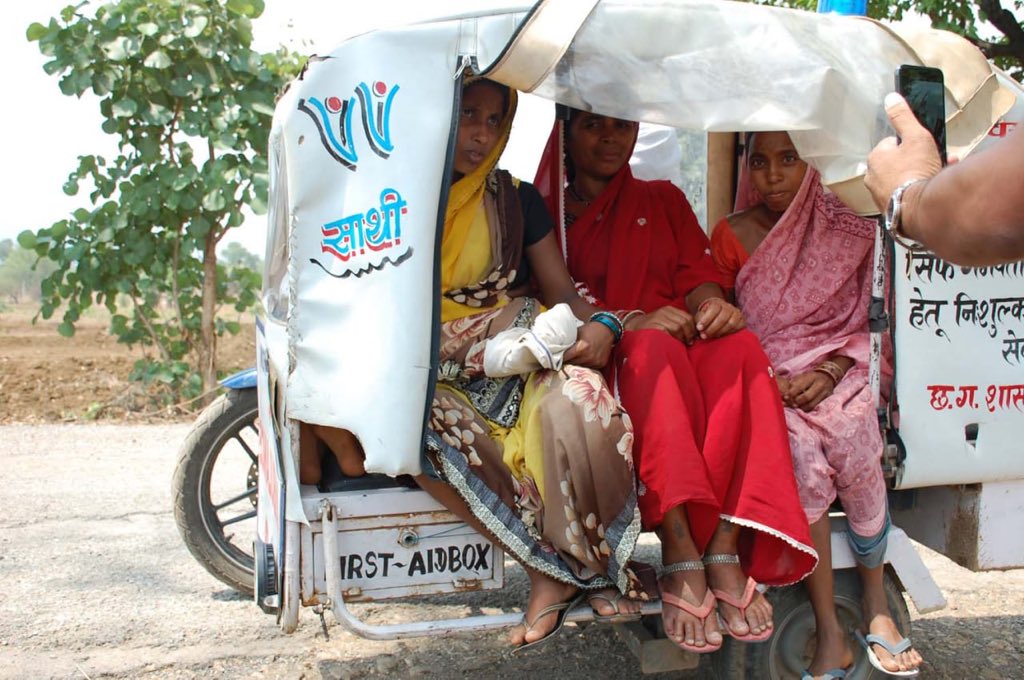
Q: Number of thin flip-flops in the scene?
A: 6